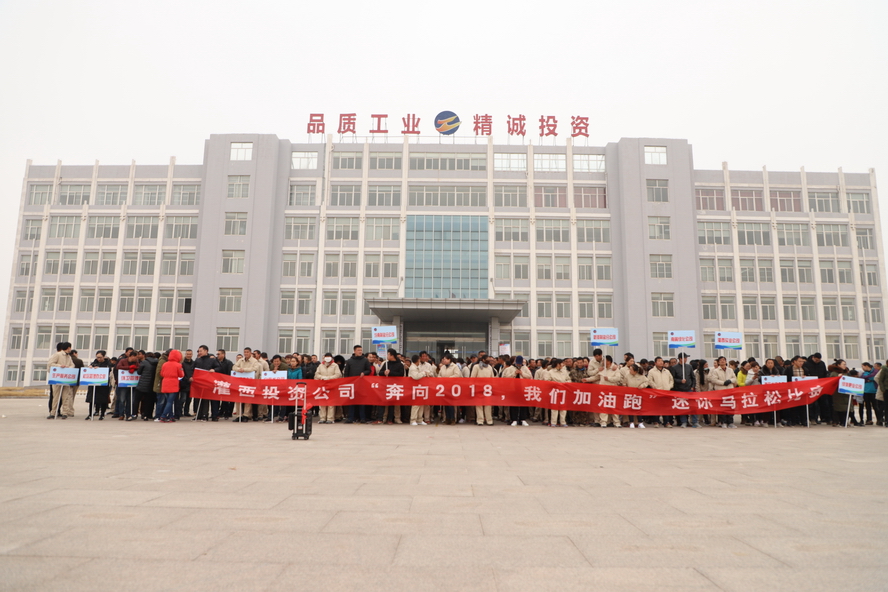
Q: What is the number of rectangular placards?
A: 12